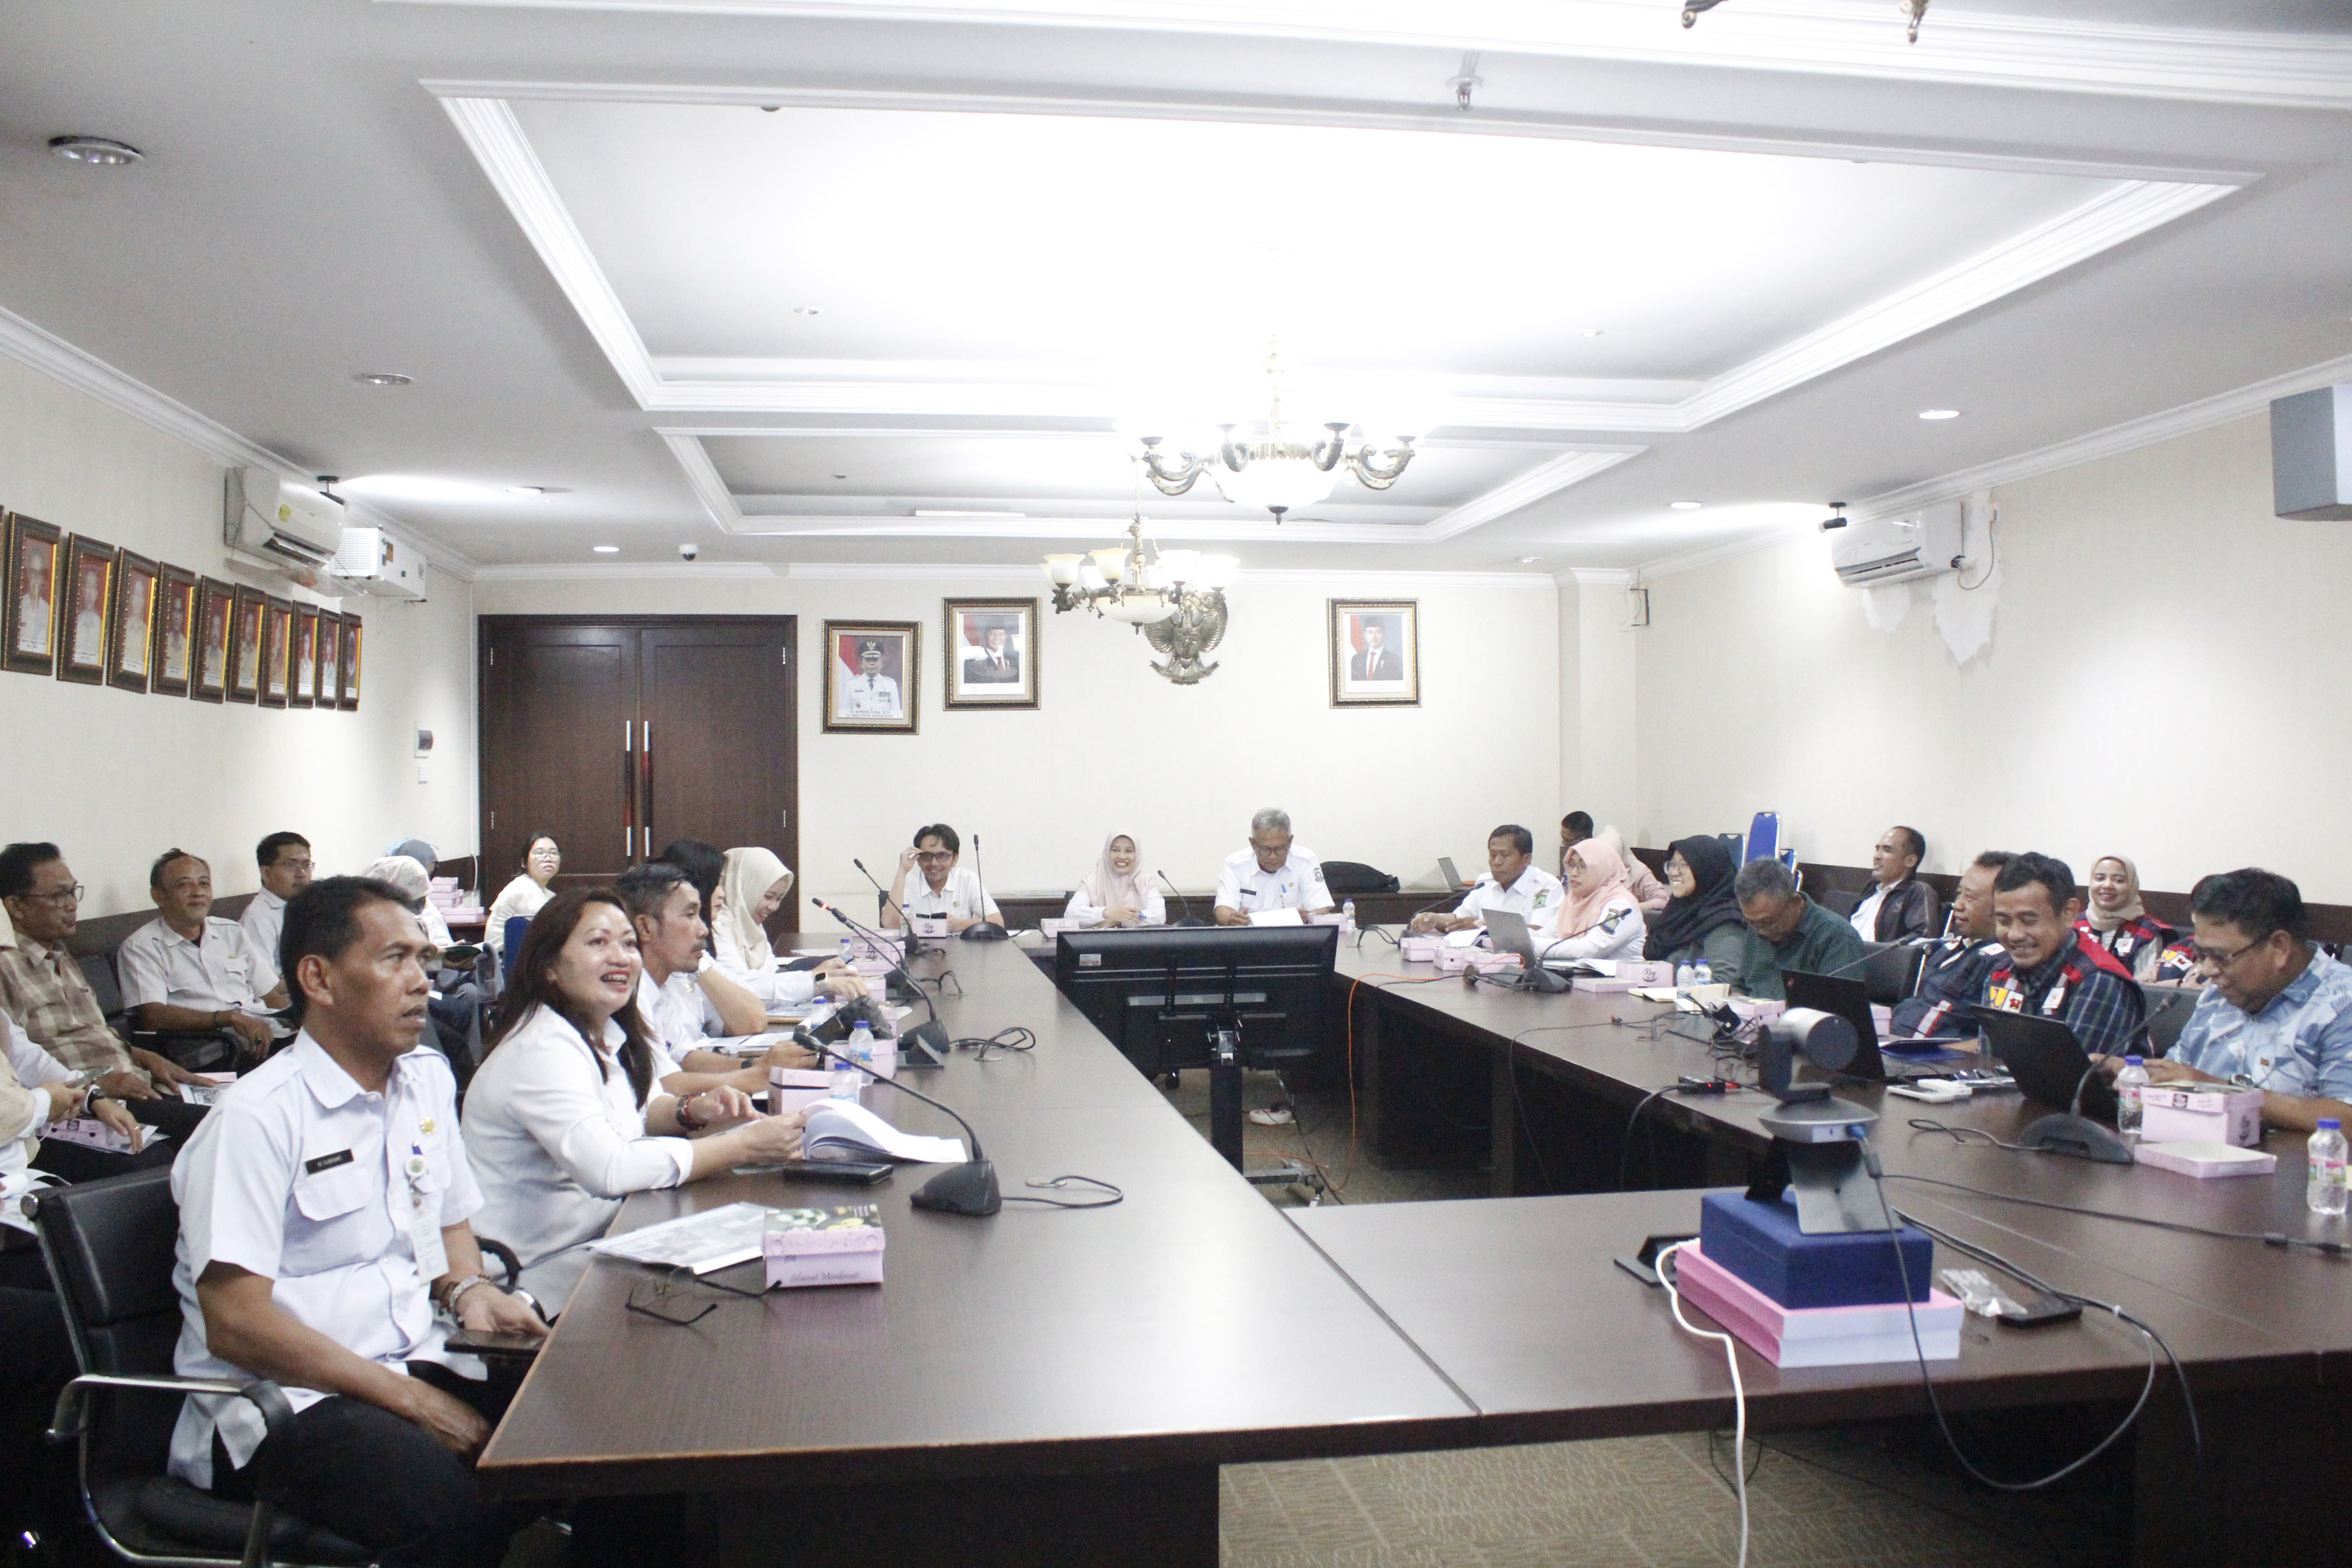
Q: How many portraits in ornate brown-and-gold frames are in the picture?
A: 13